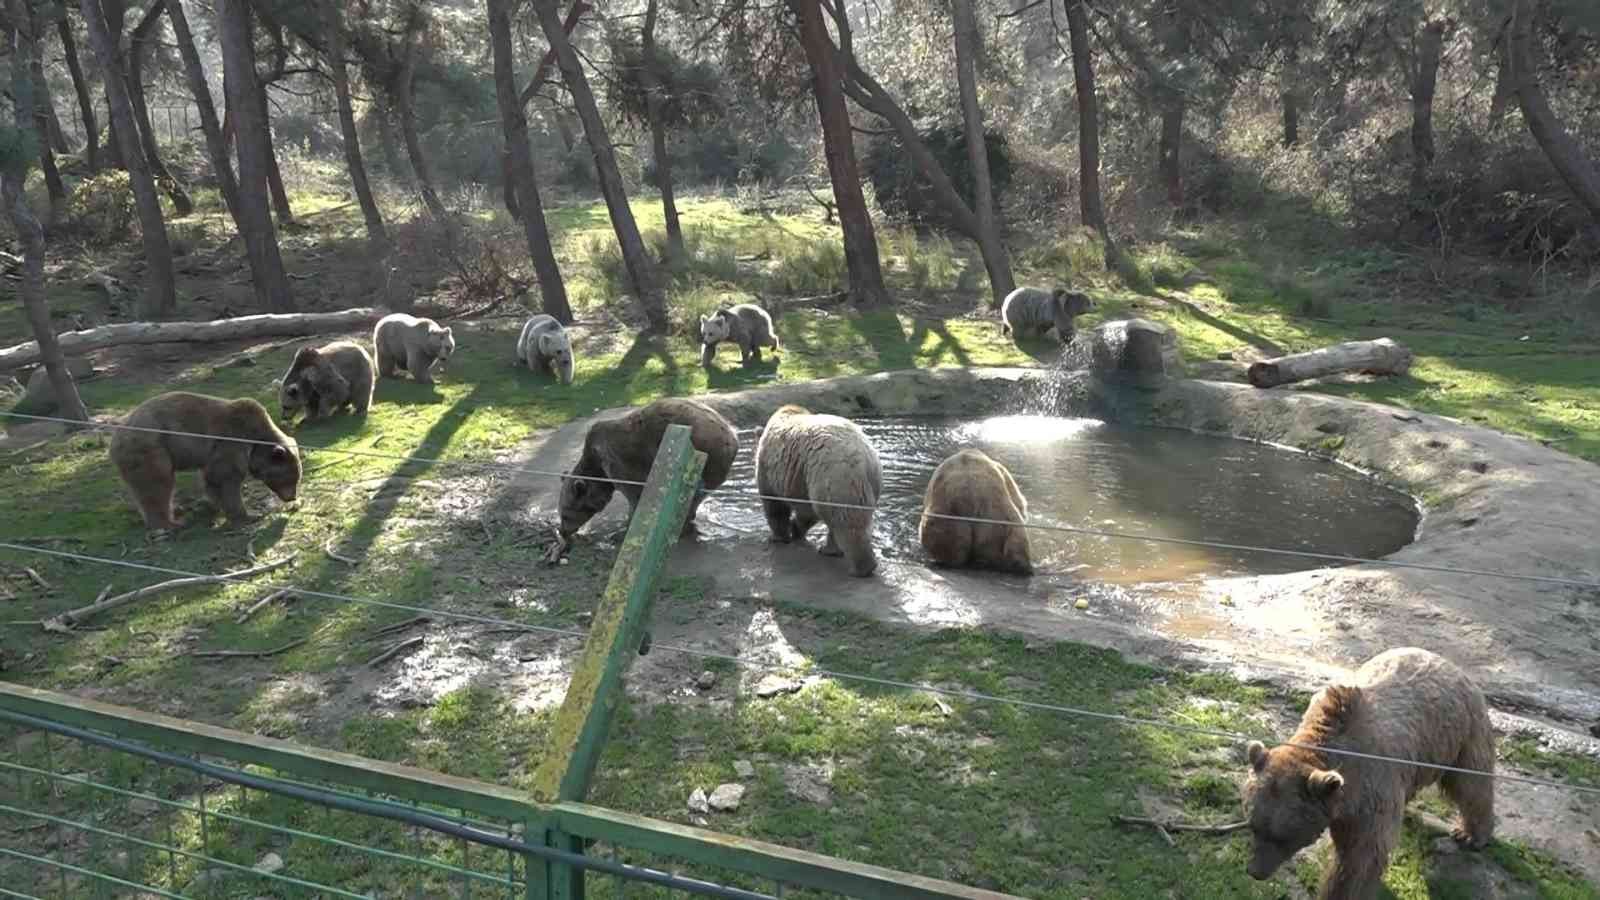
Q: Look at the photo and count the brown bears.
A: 10